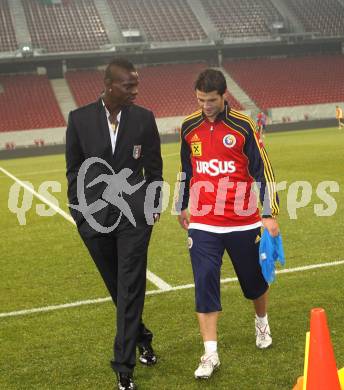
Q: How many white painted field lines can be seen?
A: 2